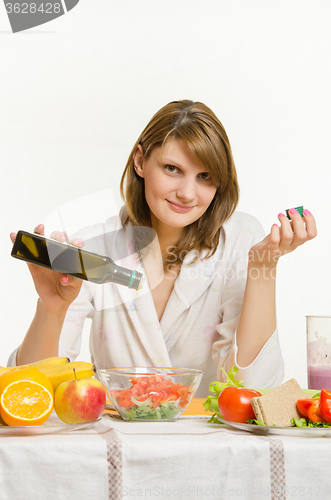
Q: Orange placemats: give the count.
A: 1